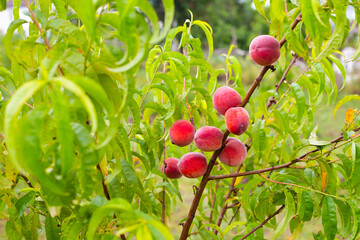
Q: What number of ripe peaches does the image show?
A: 8